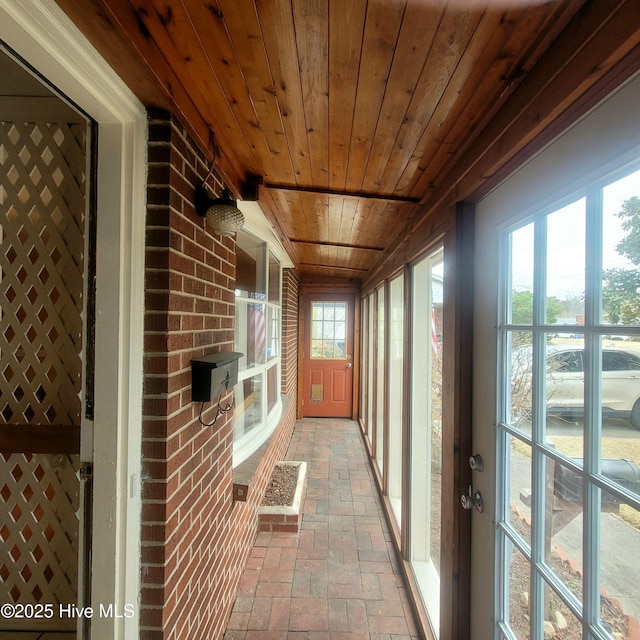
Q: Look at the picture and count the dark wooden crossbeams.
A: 3